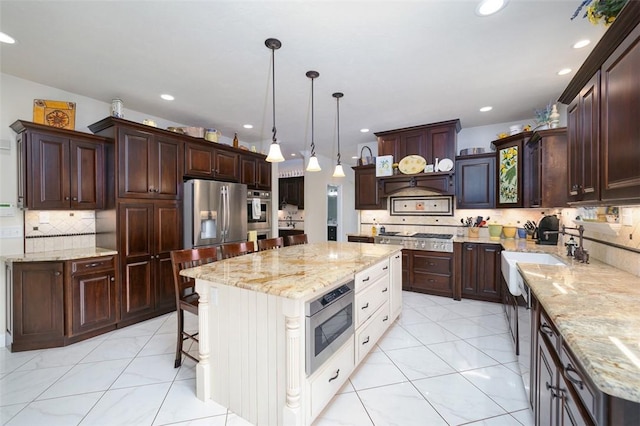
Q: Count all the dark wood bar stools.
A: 4